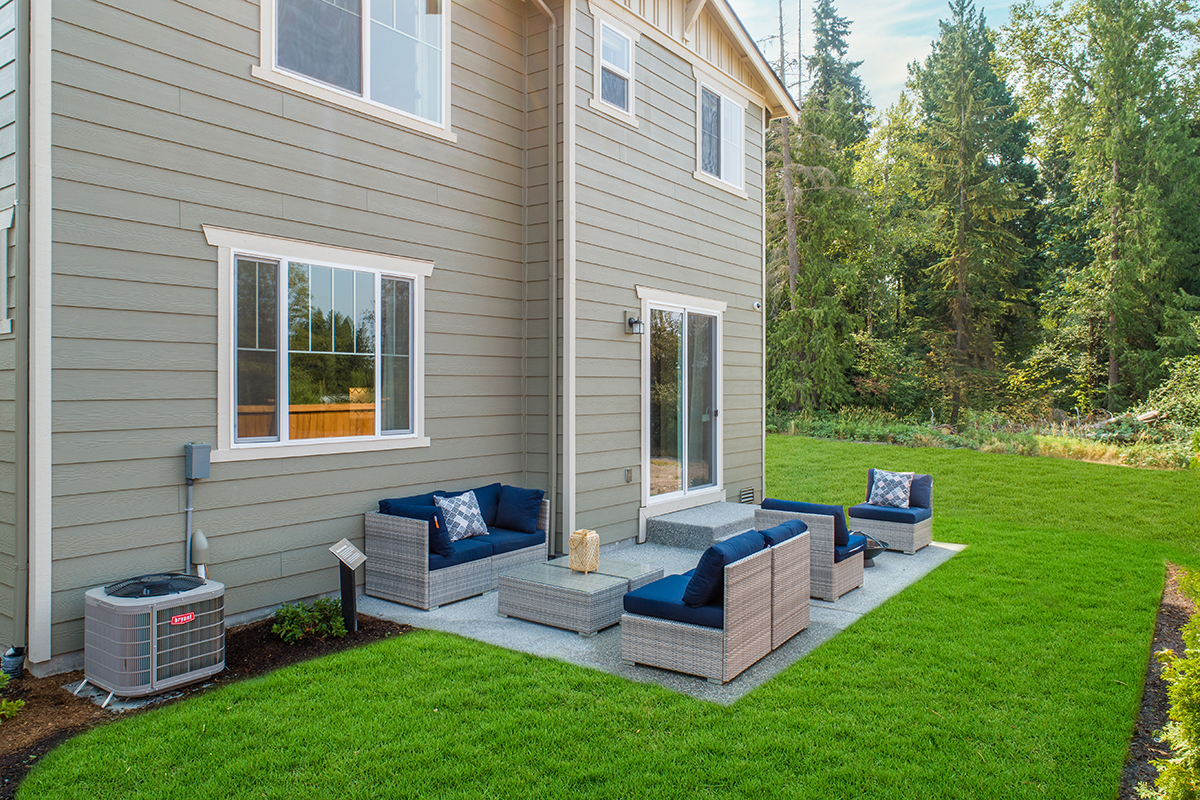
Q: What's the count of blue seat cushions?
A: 6